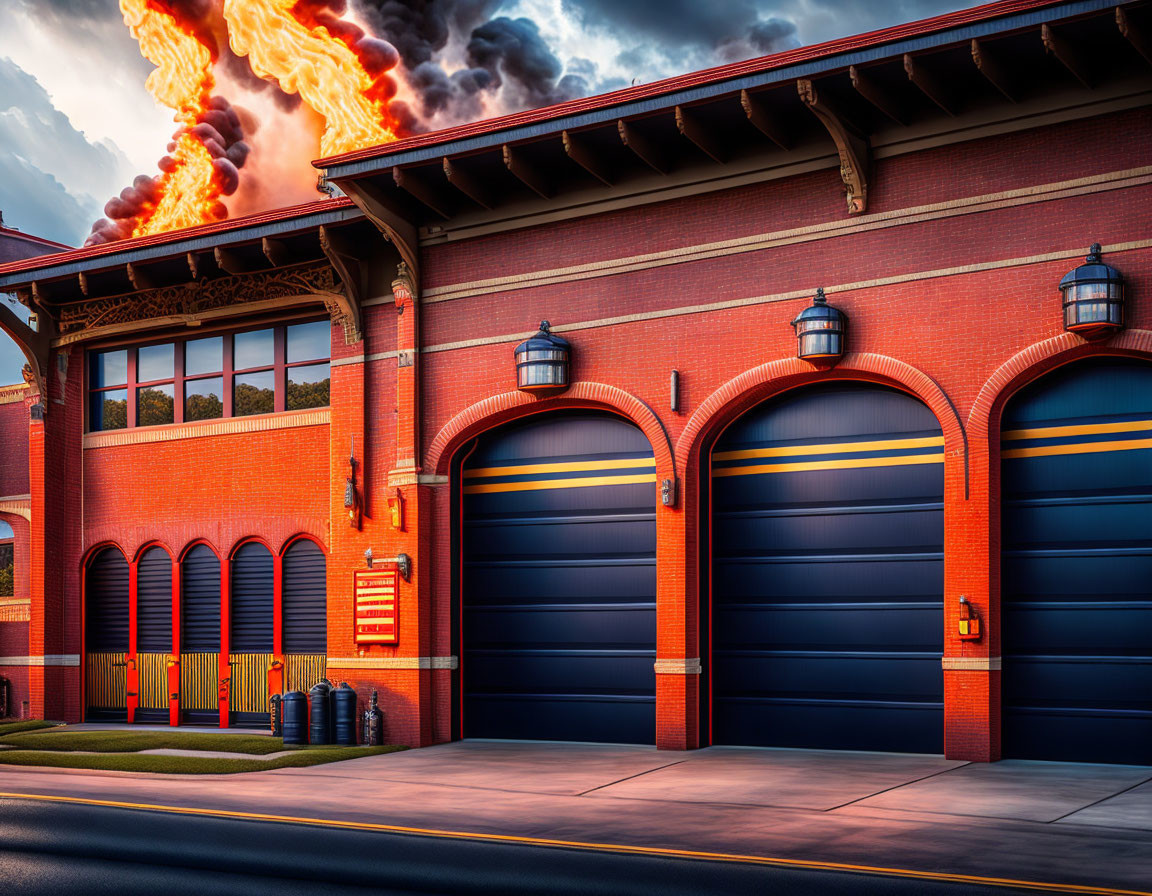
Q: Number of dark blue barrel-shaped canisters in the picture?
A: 3